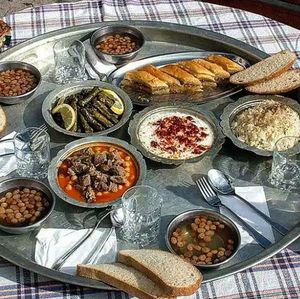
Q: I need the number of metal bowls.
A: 8